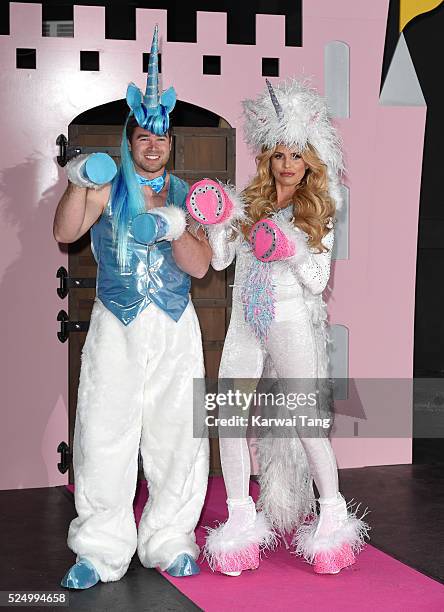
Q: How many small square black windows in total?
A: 5